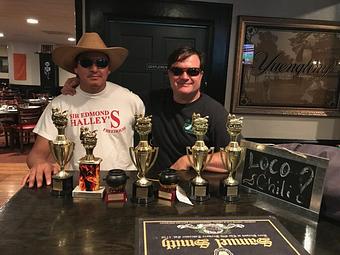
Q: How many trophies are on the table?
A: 7